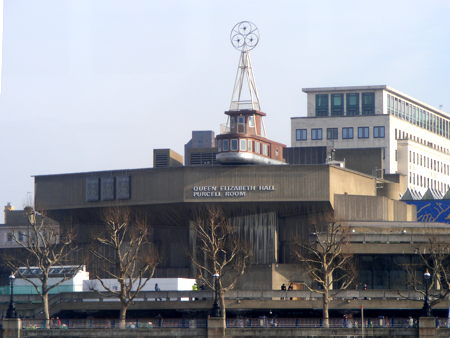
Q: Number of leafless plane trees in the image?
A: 5